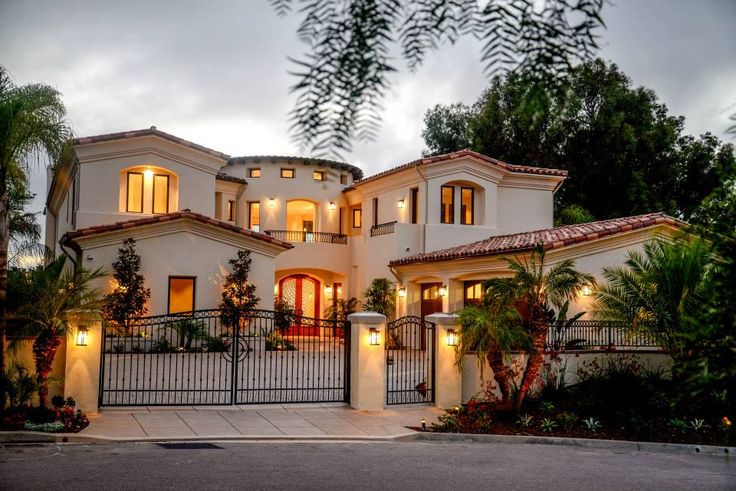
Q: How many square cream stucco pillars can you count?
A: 3